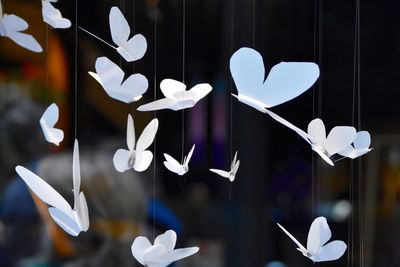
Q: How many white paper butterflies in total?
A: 15